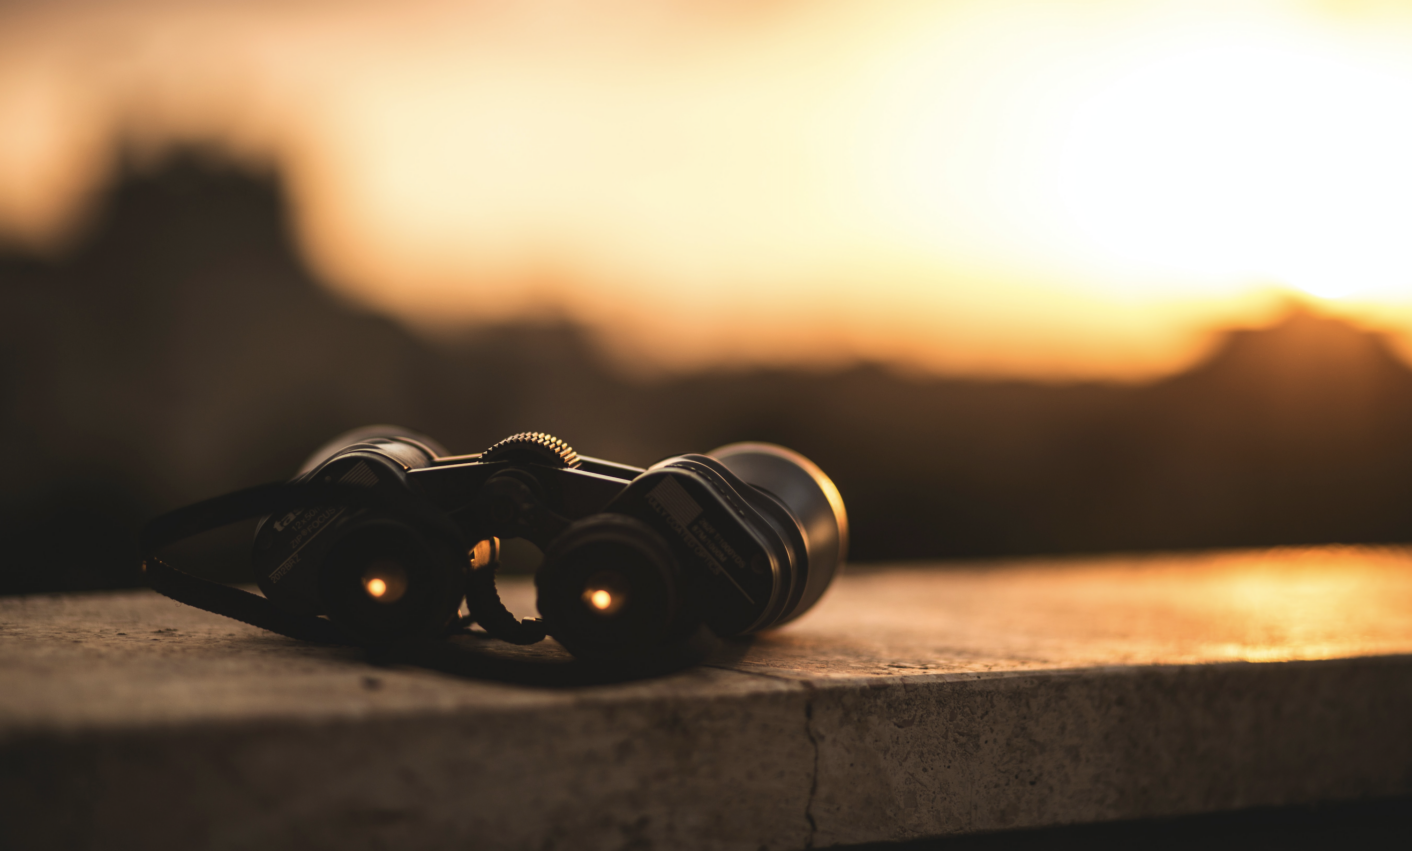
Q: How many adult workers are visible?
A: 0